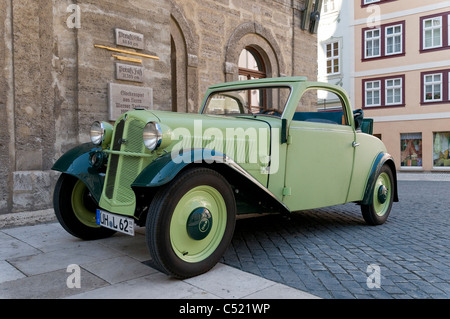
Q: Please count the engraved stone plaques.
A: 3